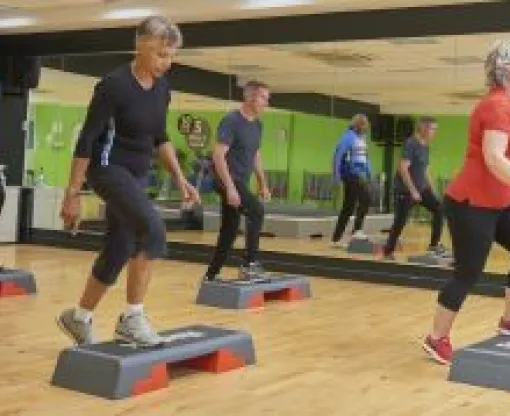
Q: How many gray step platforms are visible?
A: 4